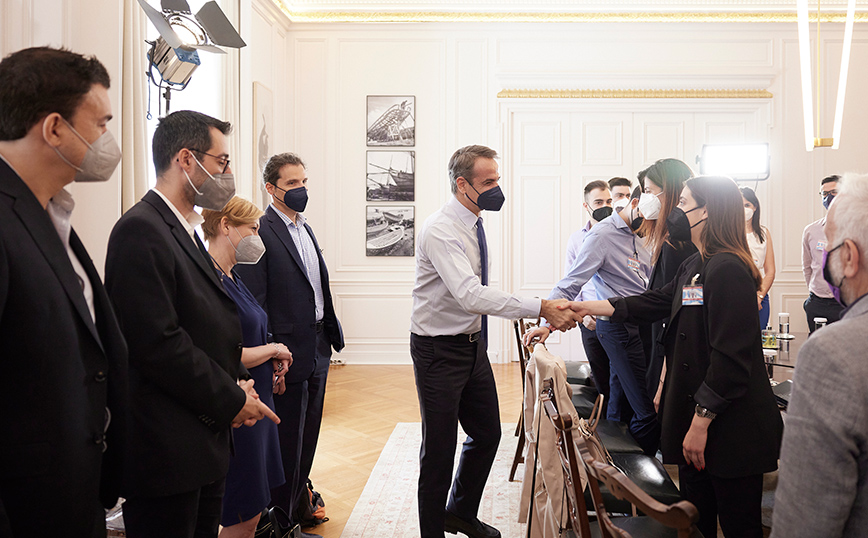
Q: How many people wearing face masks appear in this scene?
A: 13